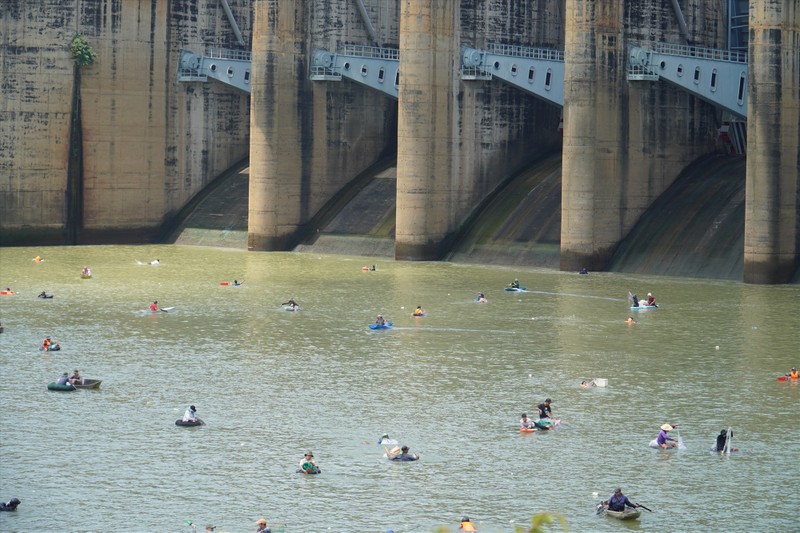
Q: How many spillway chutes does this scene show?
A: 4